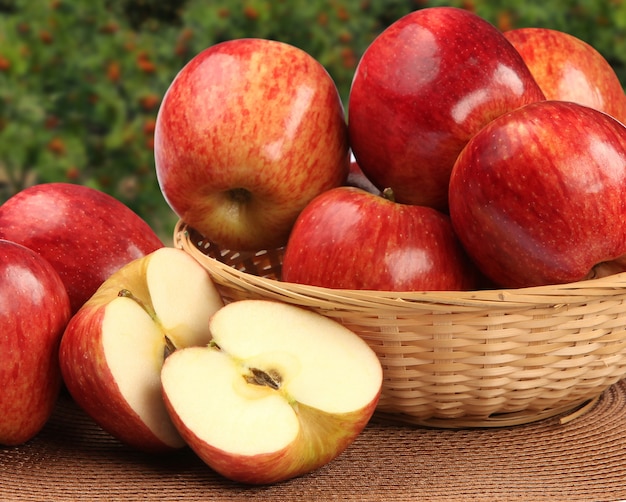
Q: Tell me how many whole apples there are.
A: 7